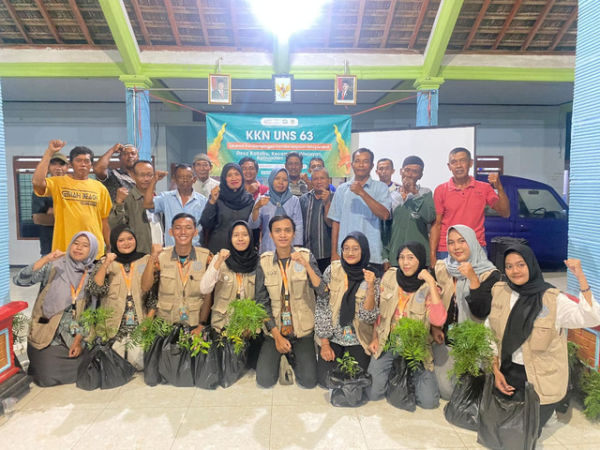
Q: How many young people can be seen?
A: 9